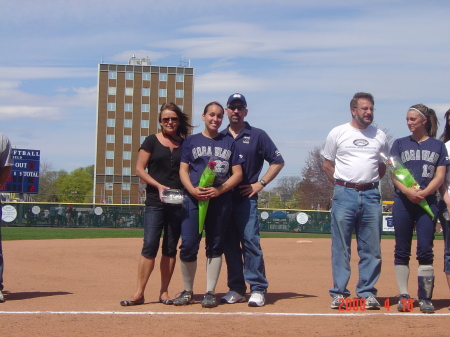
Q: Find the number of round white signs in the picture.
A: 5